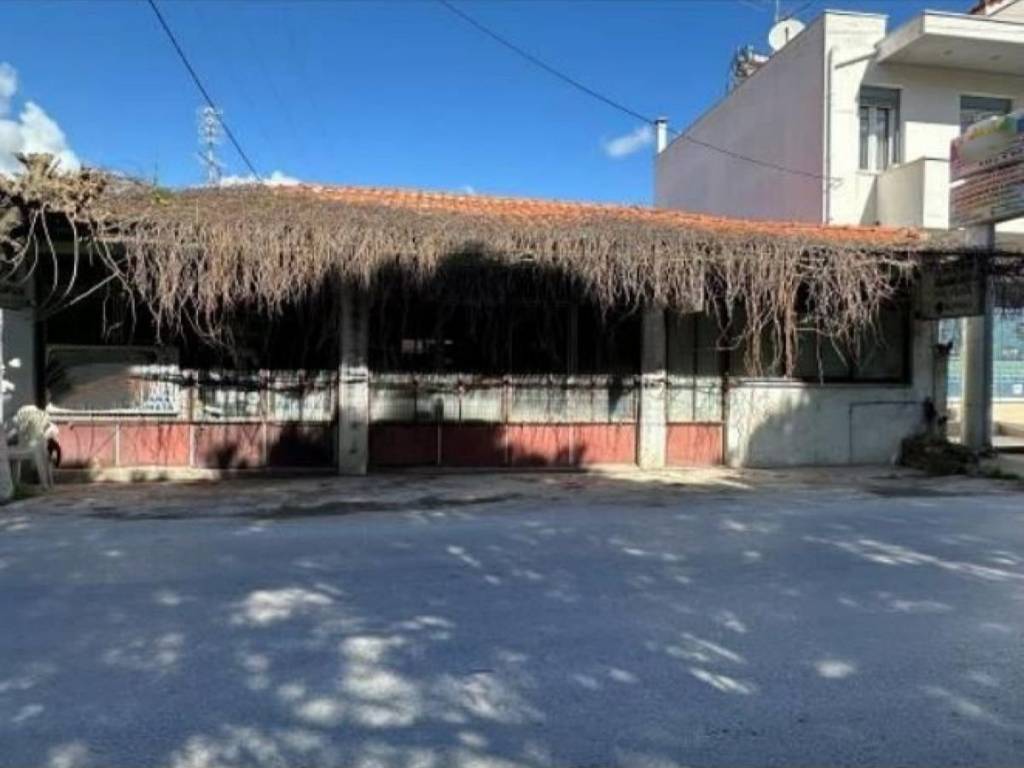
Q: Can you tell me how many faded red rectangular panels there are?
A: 9